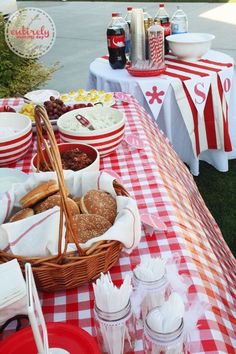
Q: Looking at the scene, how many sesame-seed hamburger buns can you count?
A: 3